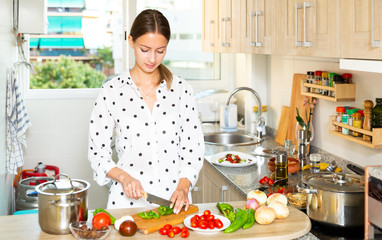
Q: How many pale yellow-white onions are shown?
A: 4